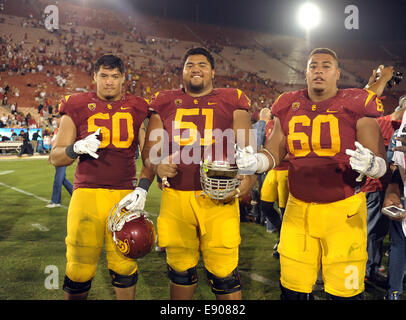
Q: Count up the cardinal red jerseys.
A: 3